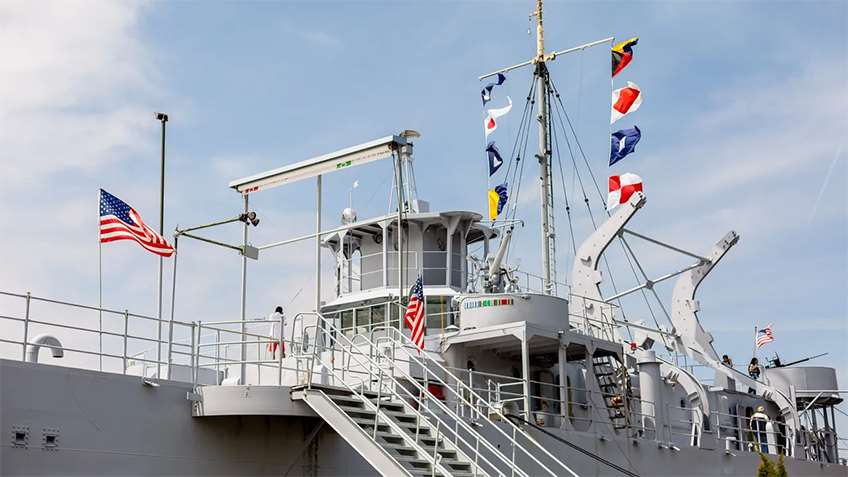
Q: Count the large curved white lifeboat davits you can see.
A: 2